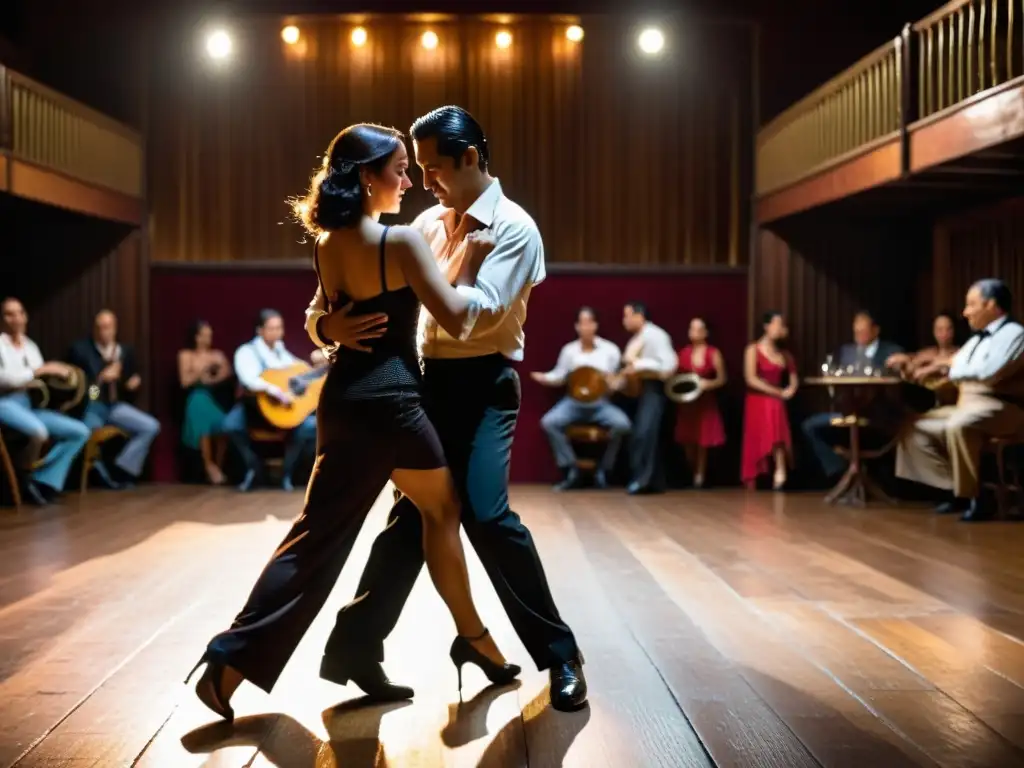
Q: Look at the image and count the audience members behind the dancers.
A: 11